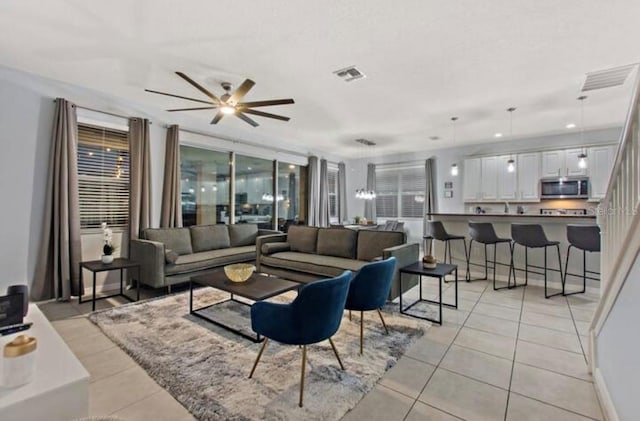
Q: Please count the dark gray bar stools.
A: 4